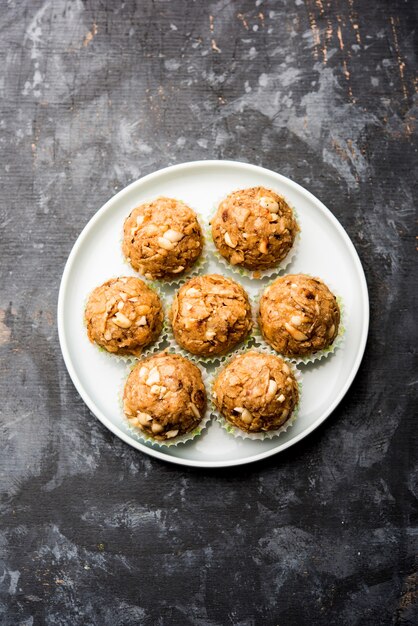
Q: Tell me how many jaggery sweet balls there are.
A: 7